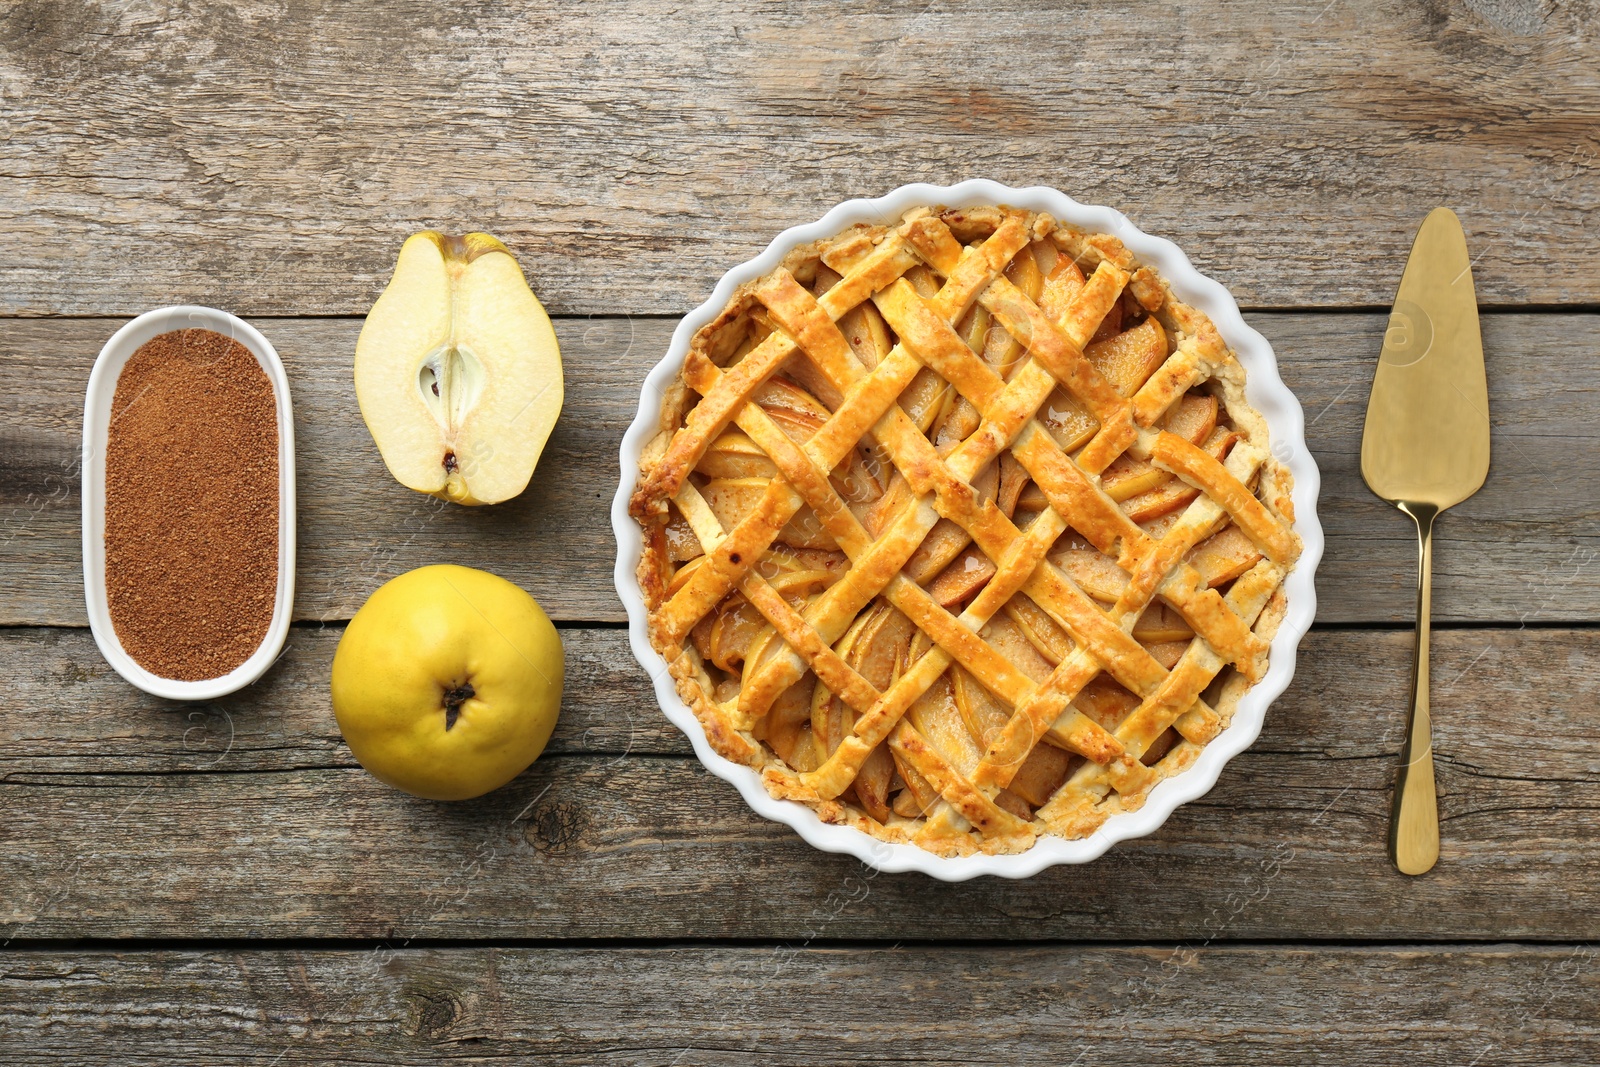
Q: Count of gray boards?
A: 4